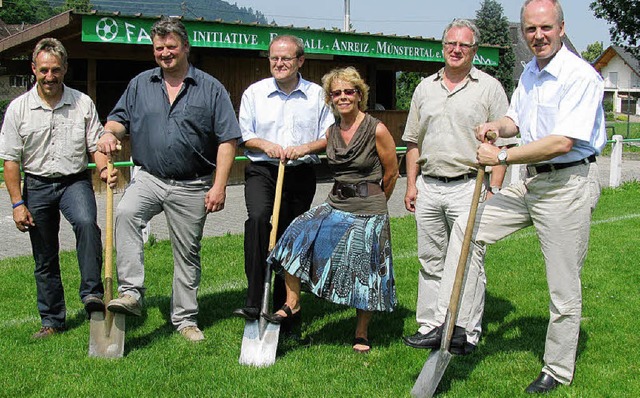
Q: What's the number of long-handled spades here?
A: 3